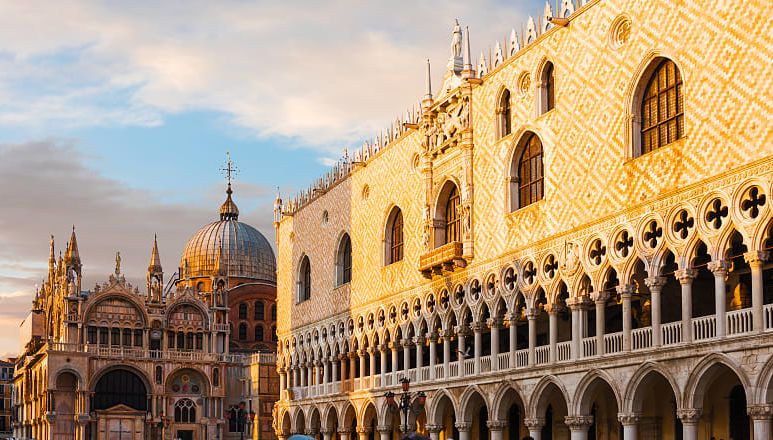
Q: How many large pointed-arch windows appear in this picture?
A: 6